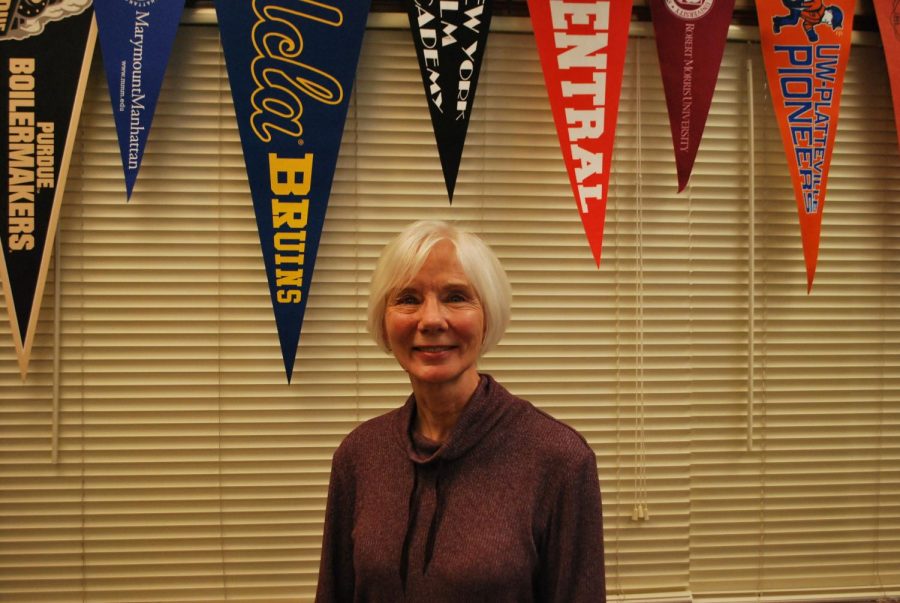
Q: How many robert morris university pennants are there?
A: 1